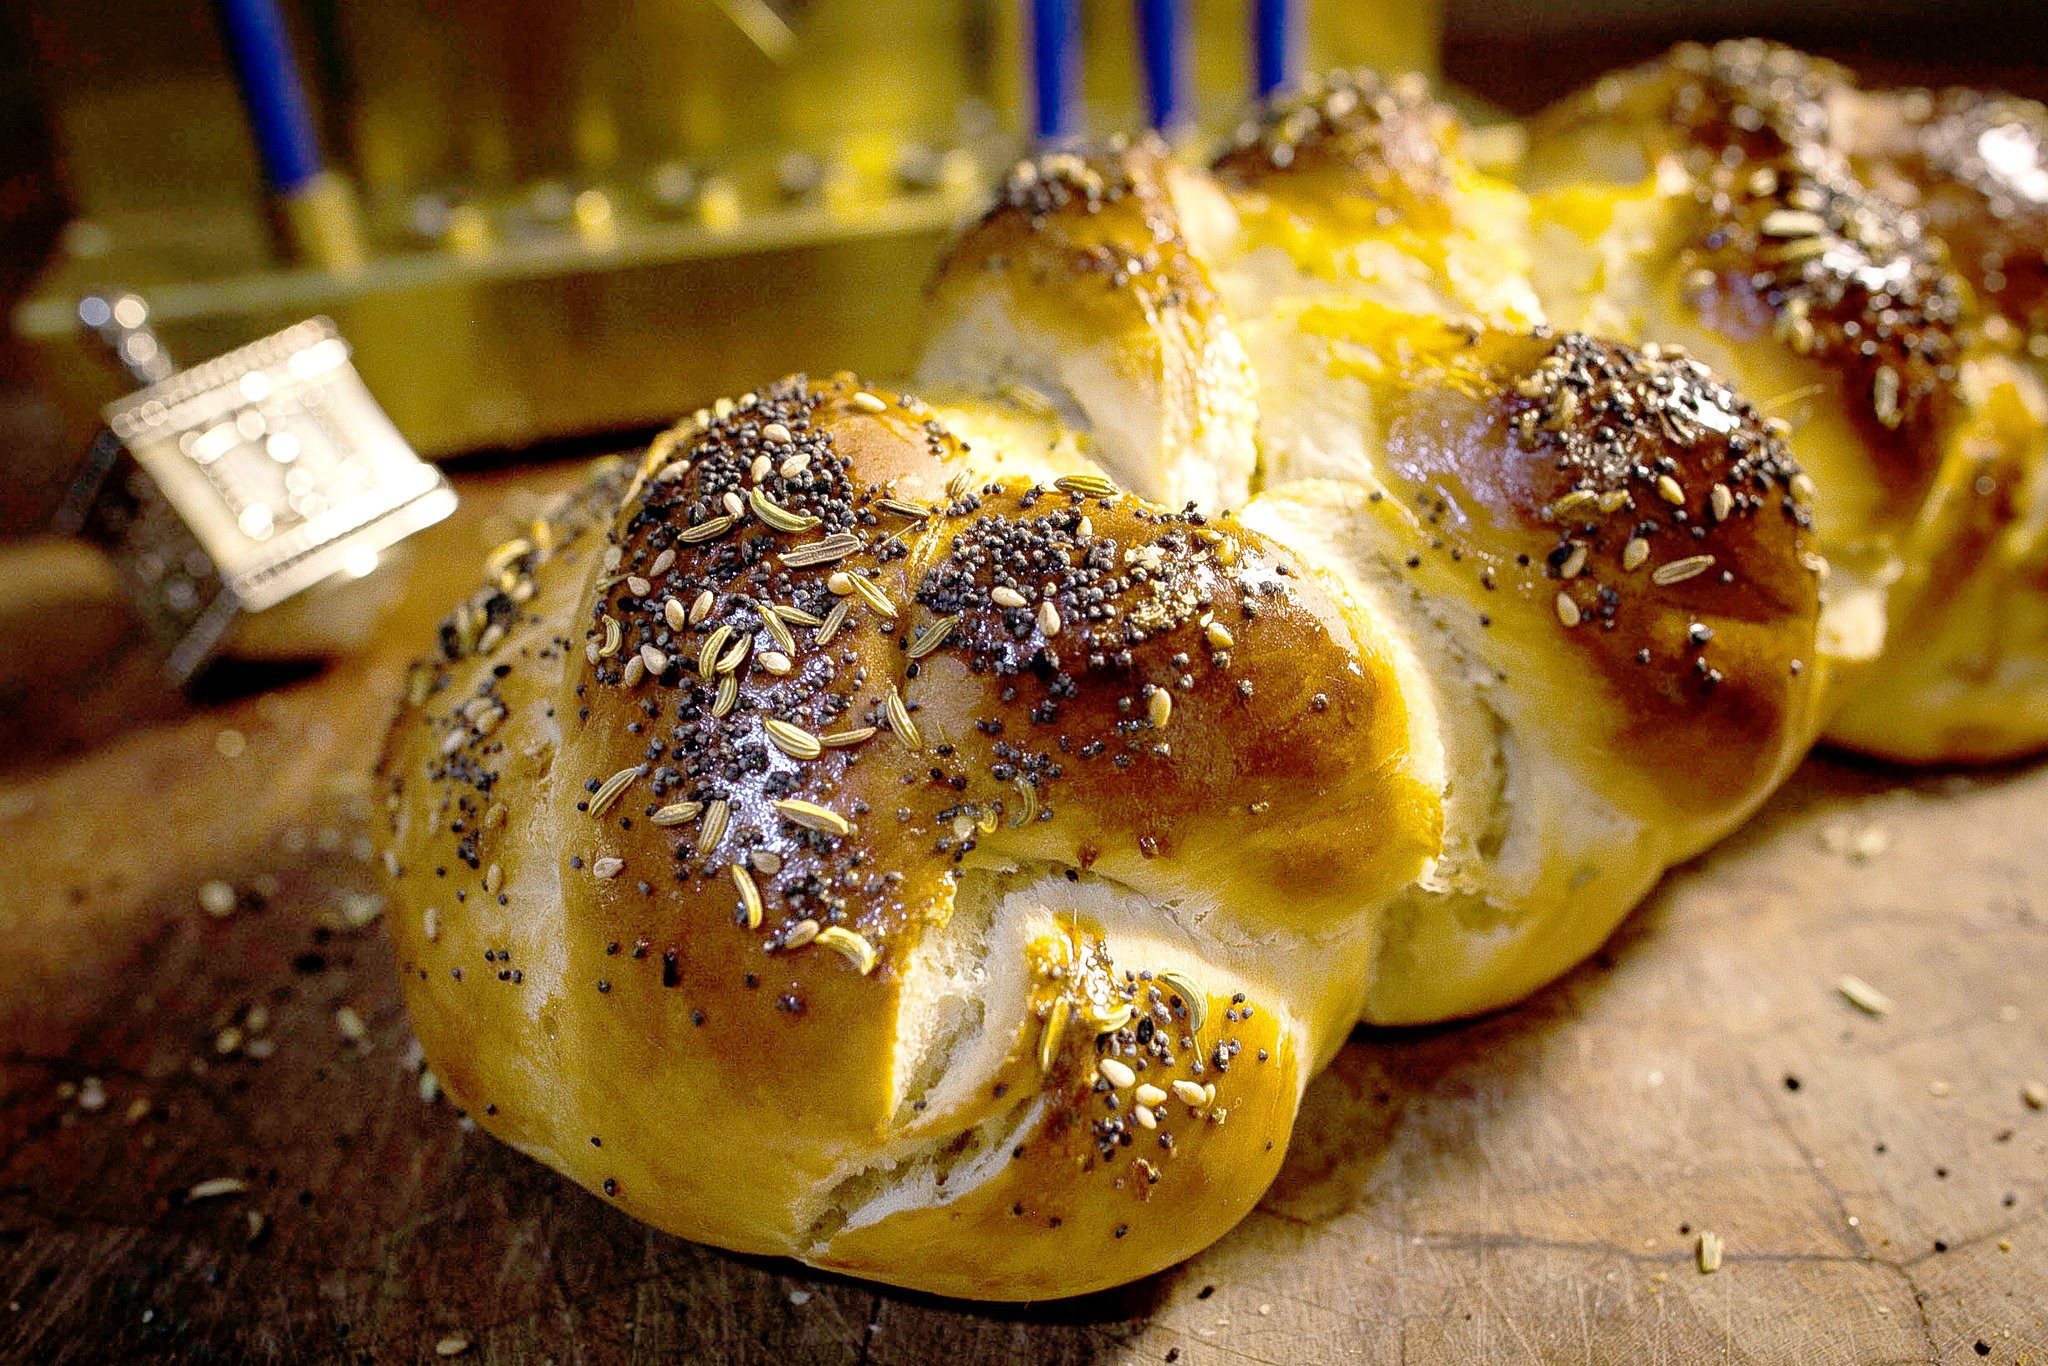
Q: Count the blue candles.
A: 4